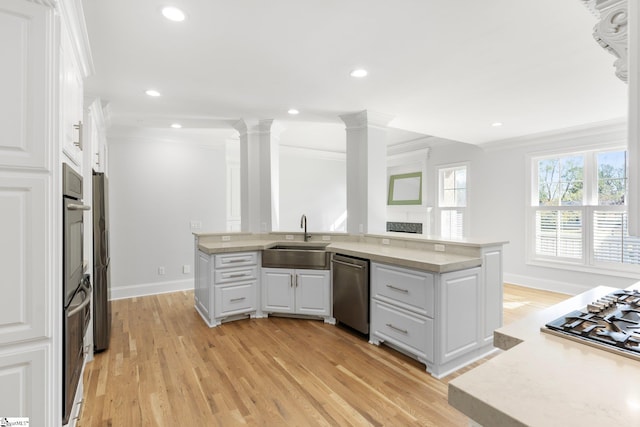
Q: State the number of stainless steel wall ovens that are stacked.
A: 2